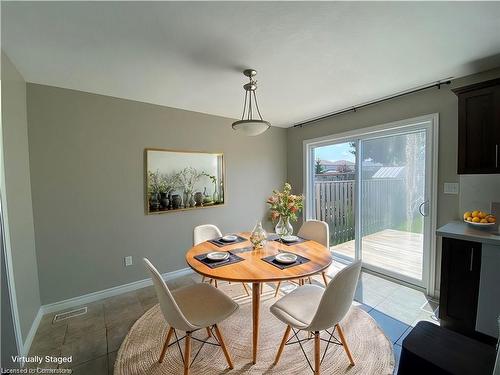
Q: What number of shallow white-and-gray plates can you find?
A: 4